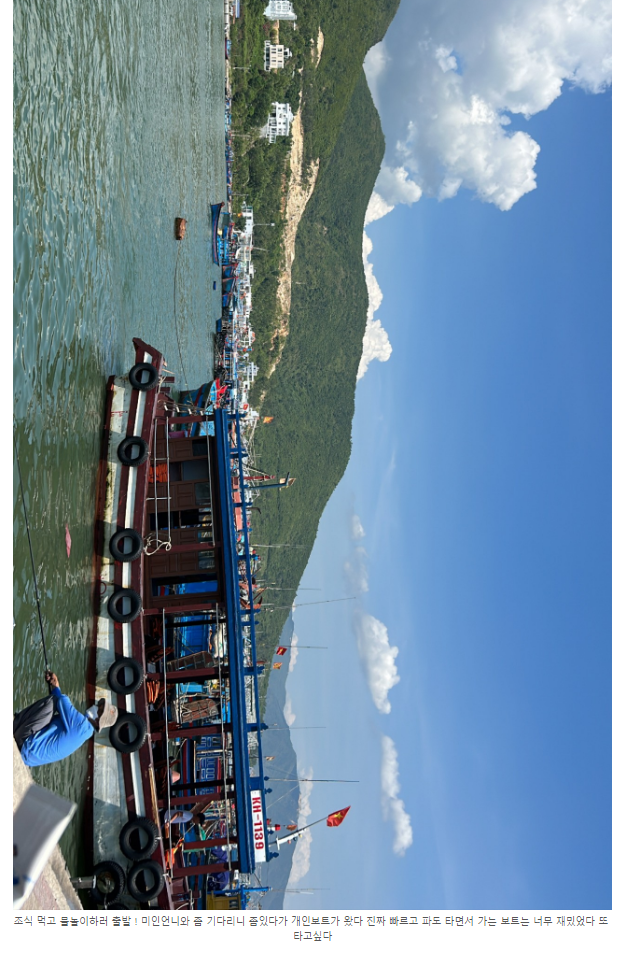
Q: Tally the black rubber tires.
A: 9